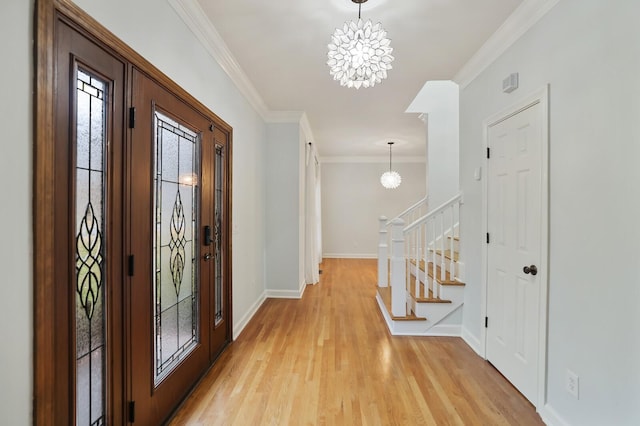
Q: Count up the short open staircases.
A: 1